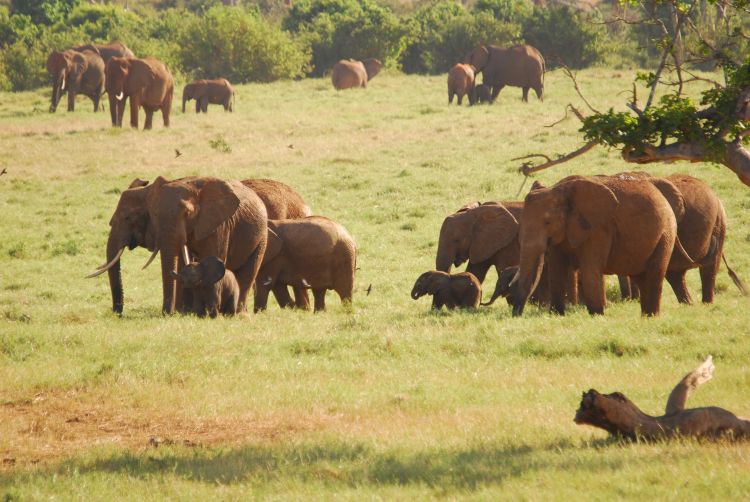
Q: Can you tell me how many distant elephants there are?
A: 8